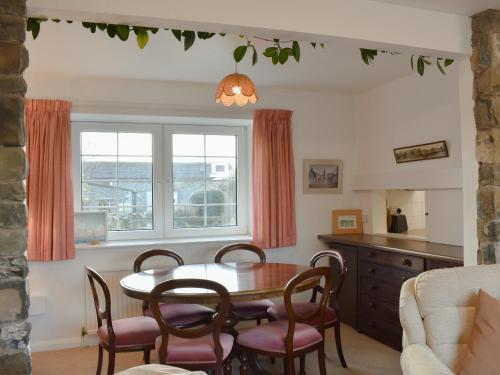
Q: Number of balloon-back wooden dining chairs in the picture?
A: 6